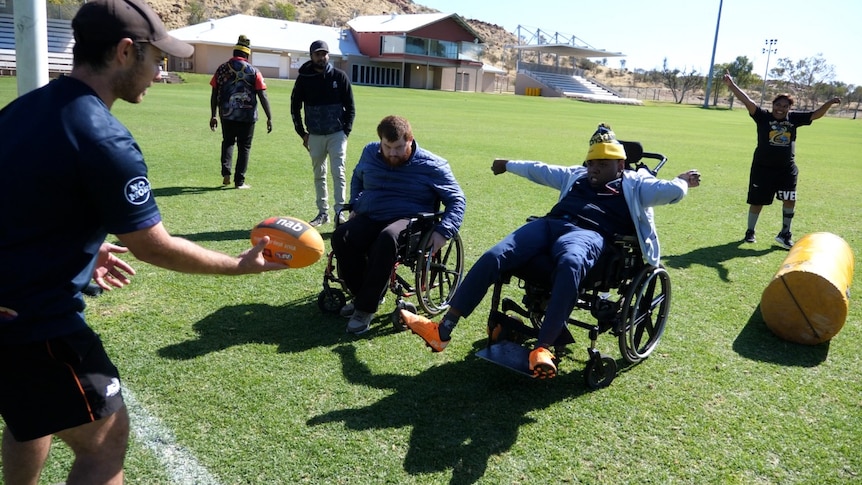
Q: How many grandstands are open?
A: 2